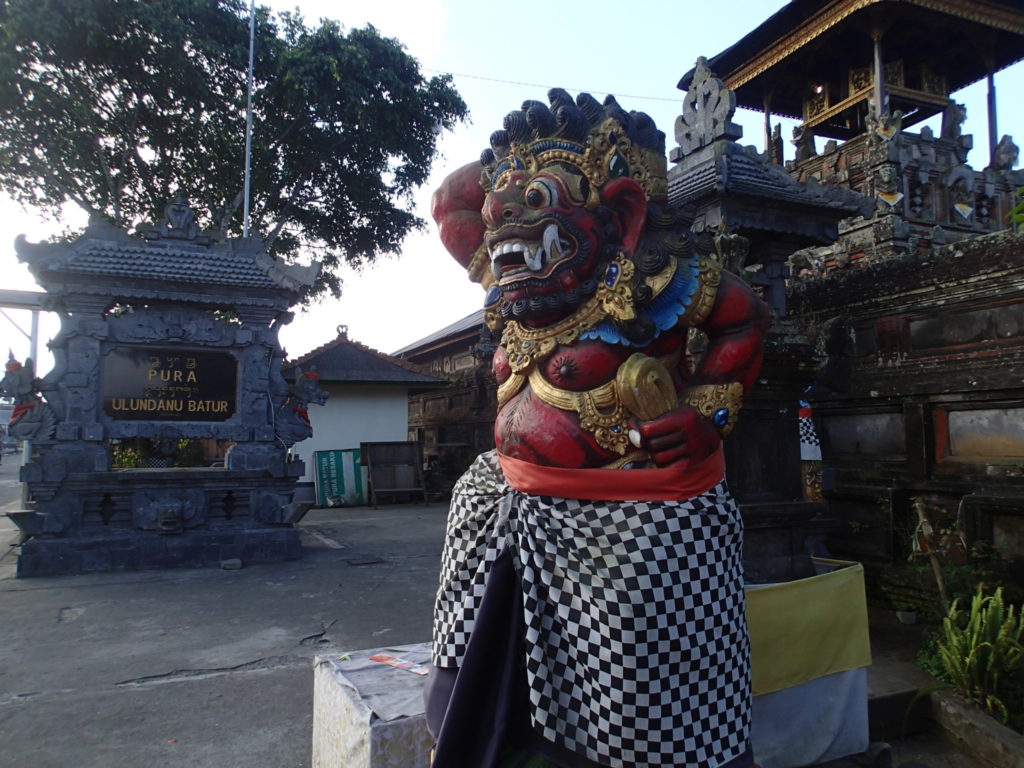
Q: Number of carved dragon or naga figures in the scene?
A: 2